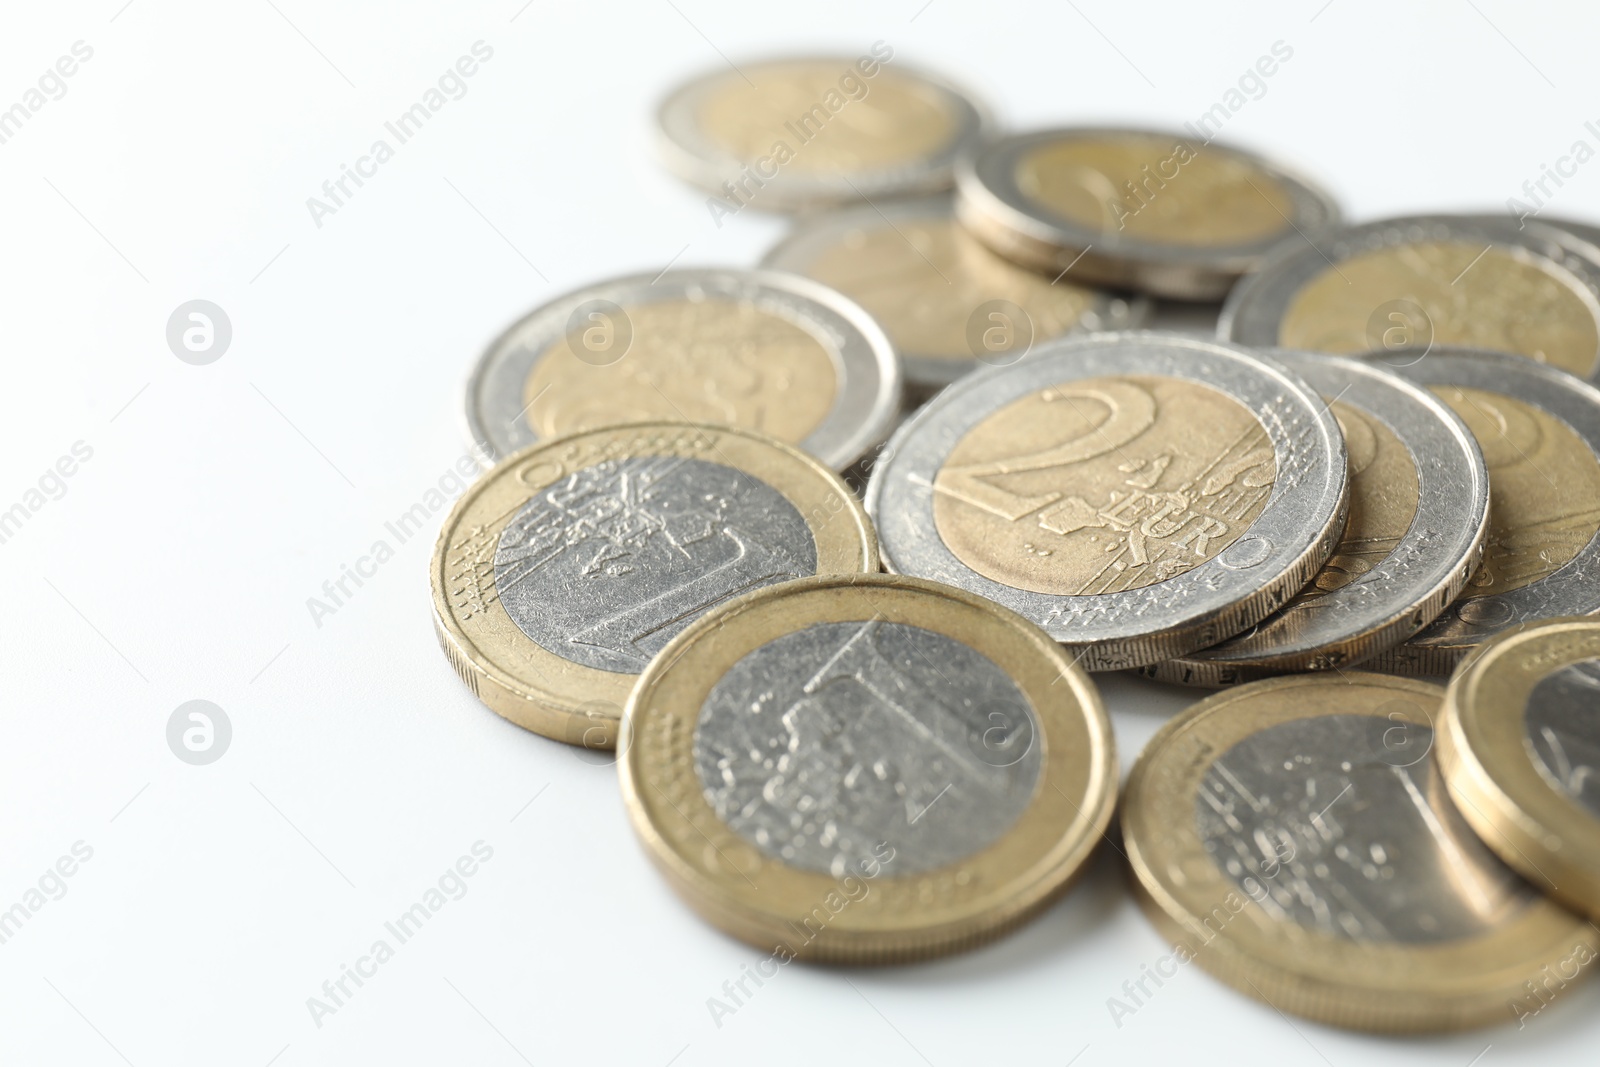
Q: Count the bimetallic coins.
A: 13